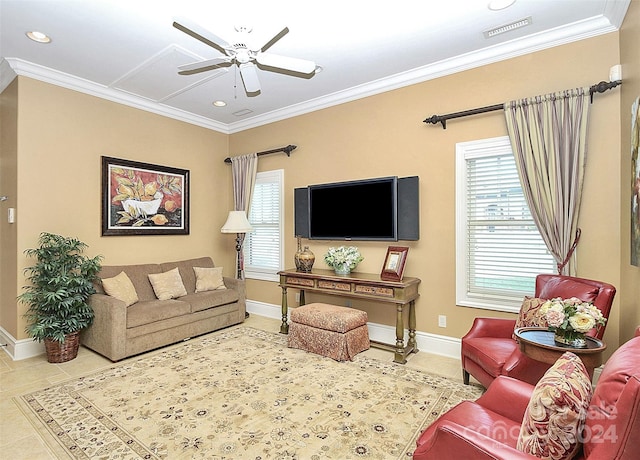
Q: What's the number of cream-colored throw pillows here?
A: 3